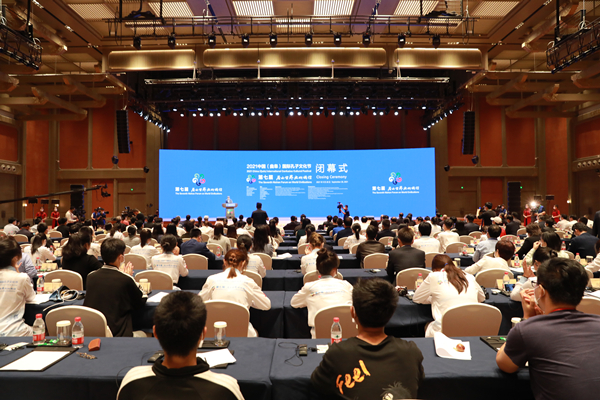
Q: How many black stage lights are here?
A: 10